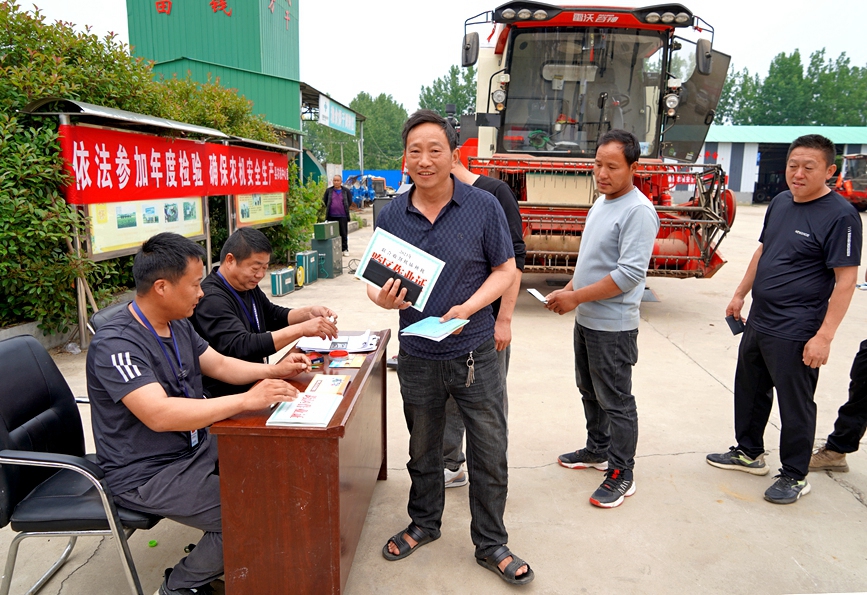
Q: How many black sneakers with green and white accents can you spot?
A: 2